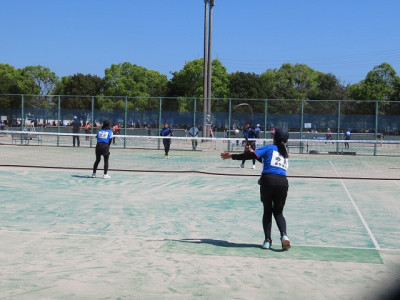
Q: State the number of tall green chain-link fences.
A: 1